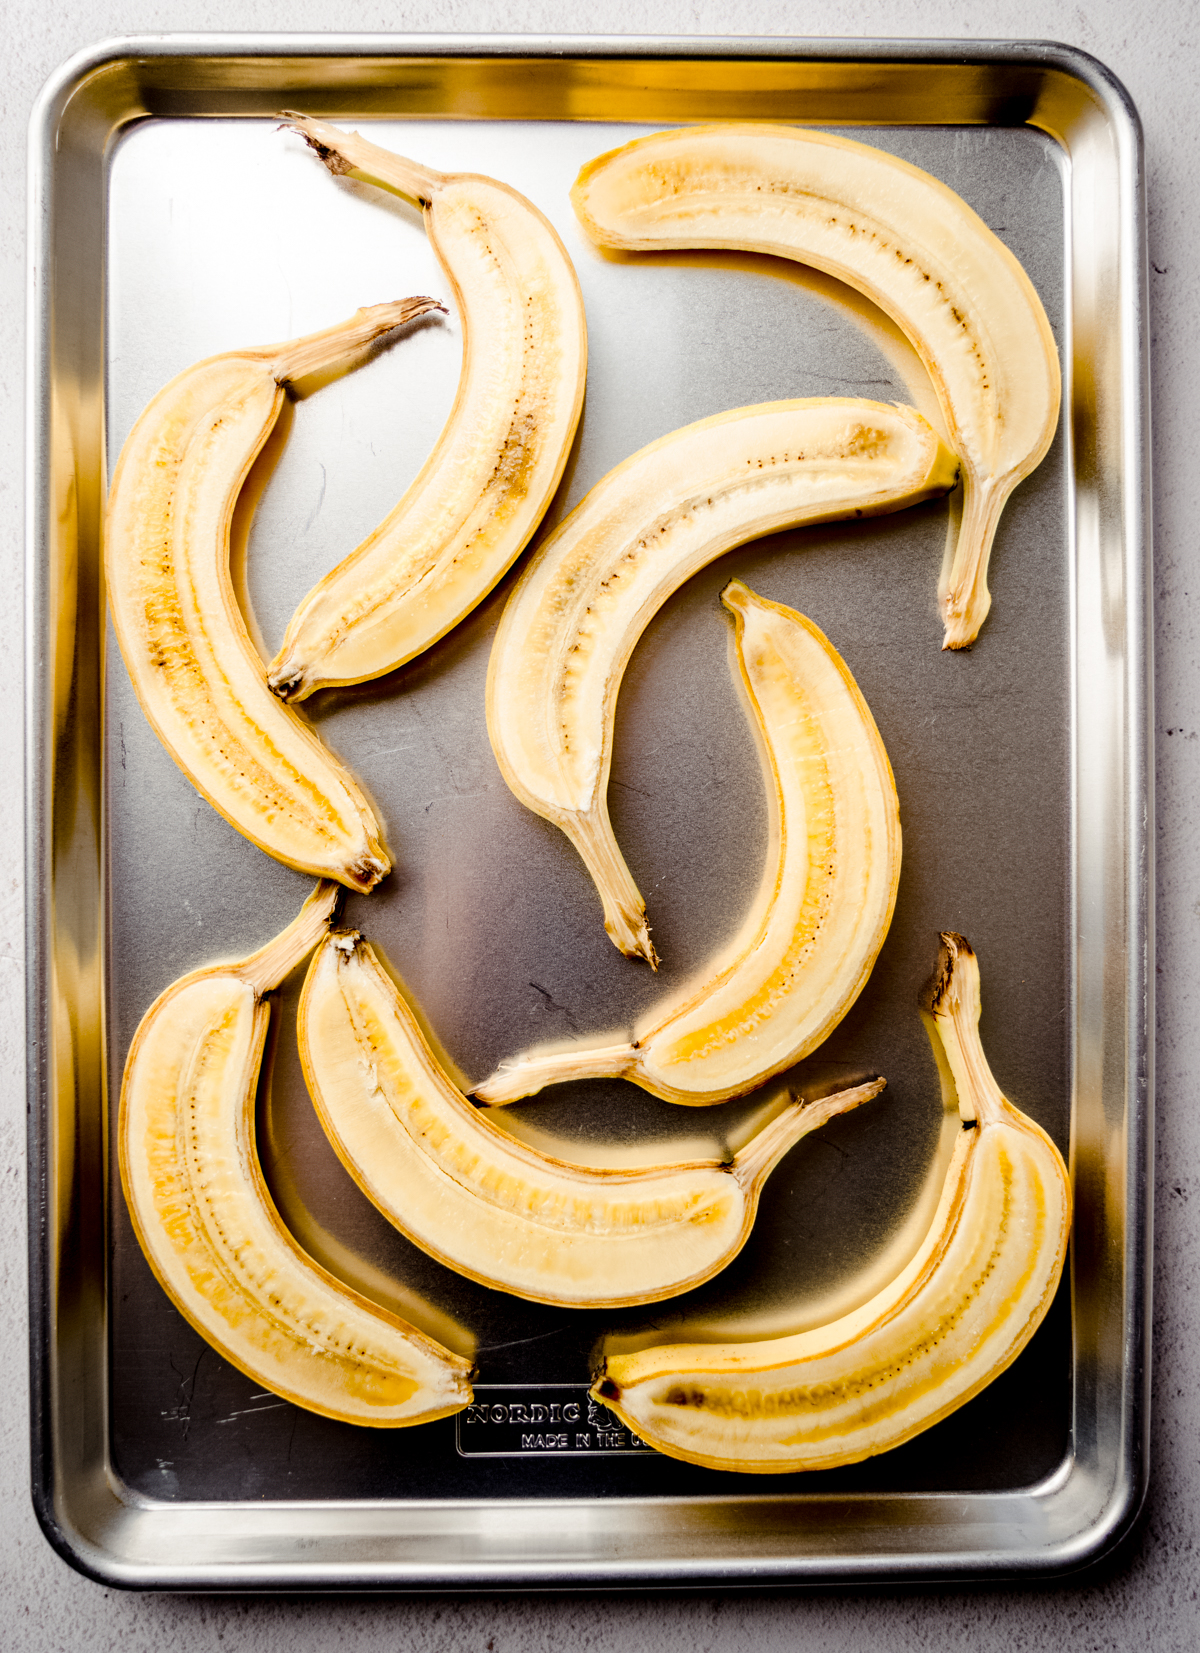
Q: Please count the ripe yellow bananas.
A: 8